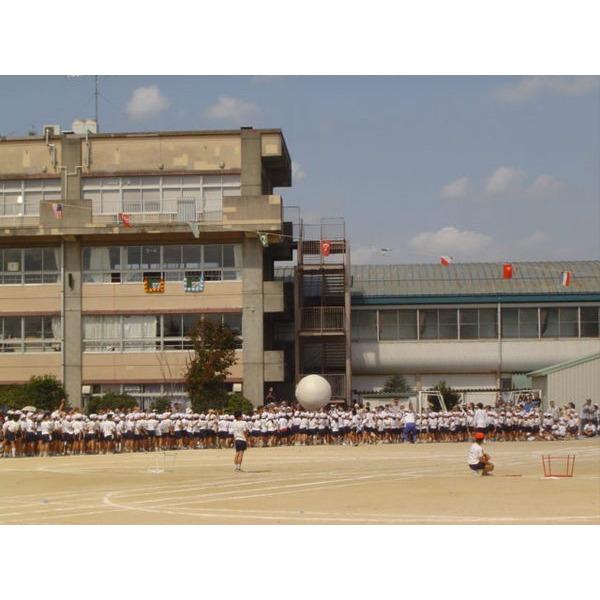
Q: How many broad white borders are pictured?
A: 2